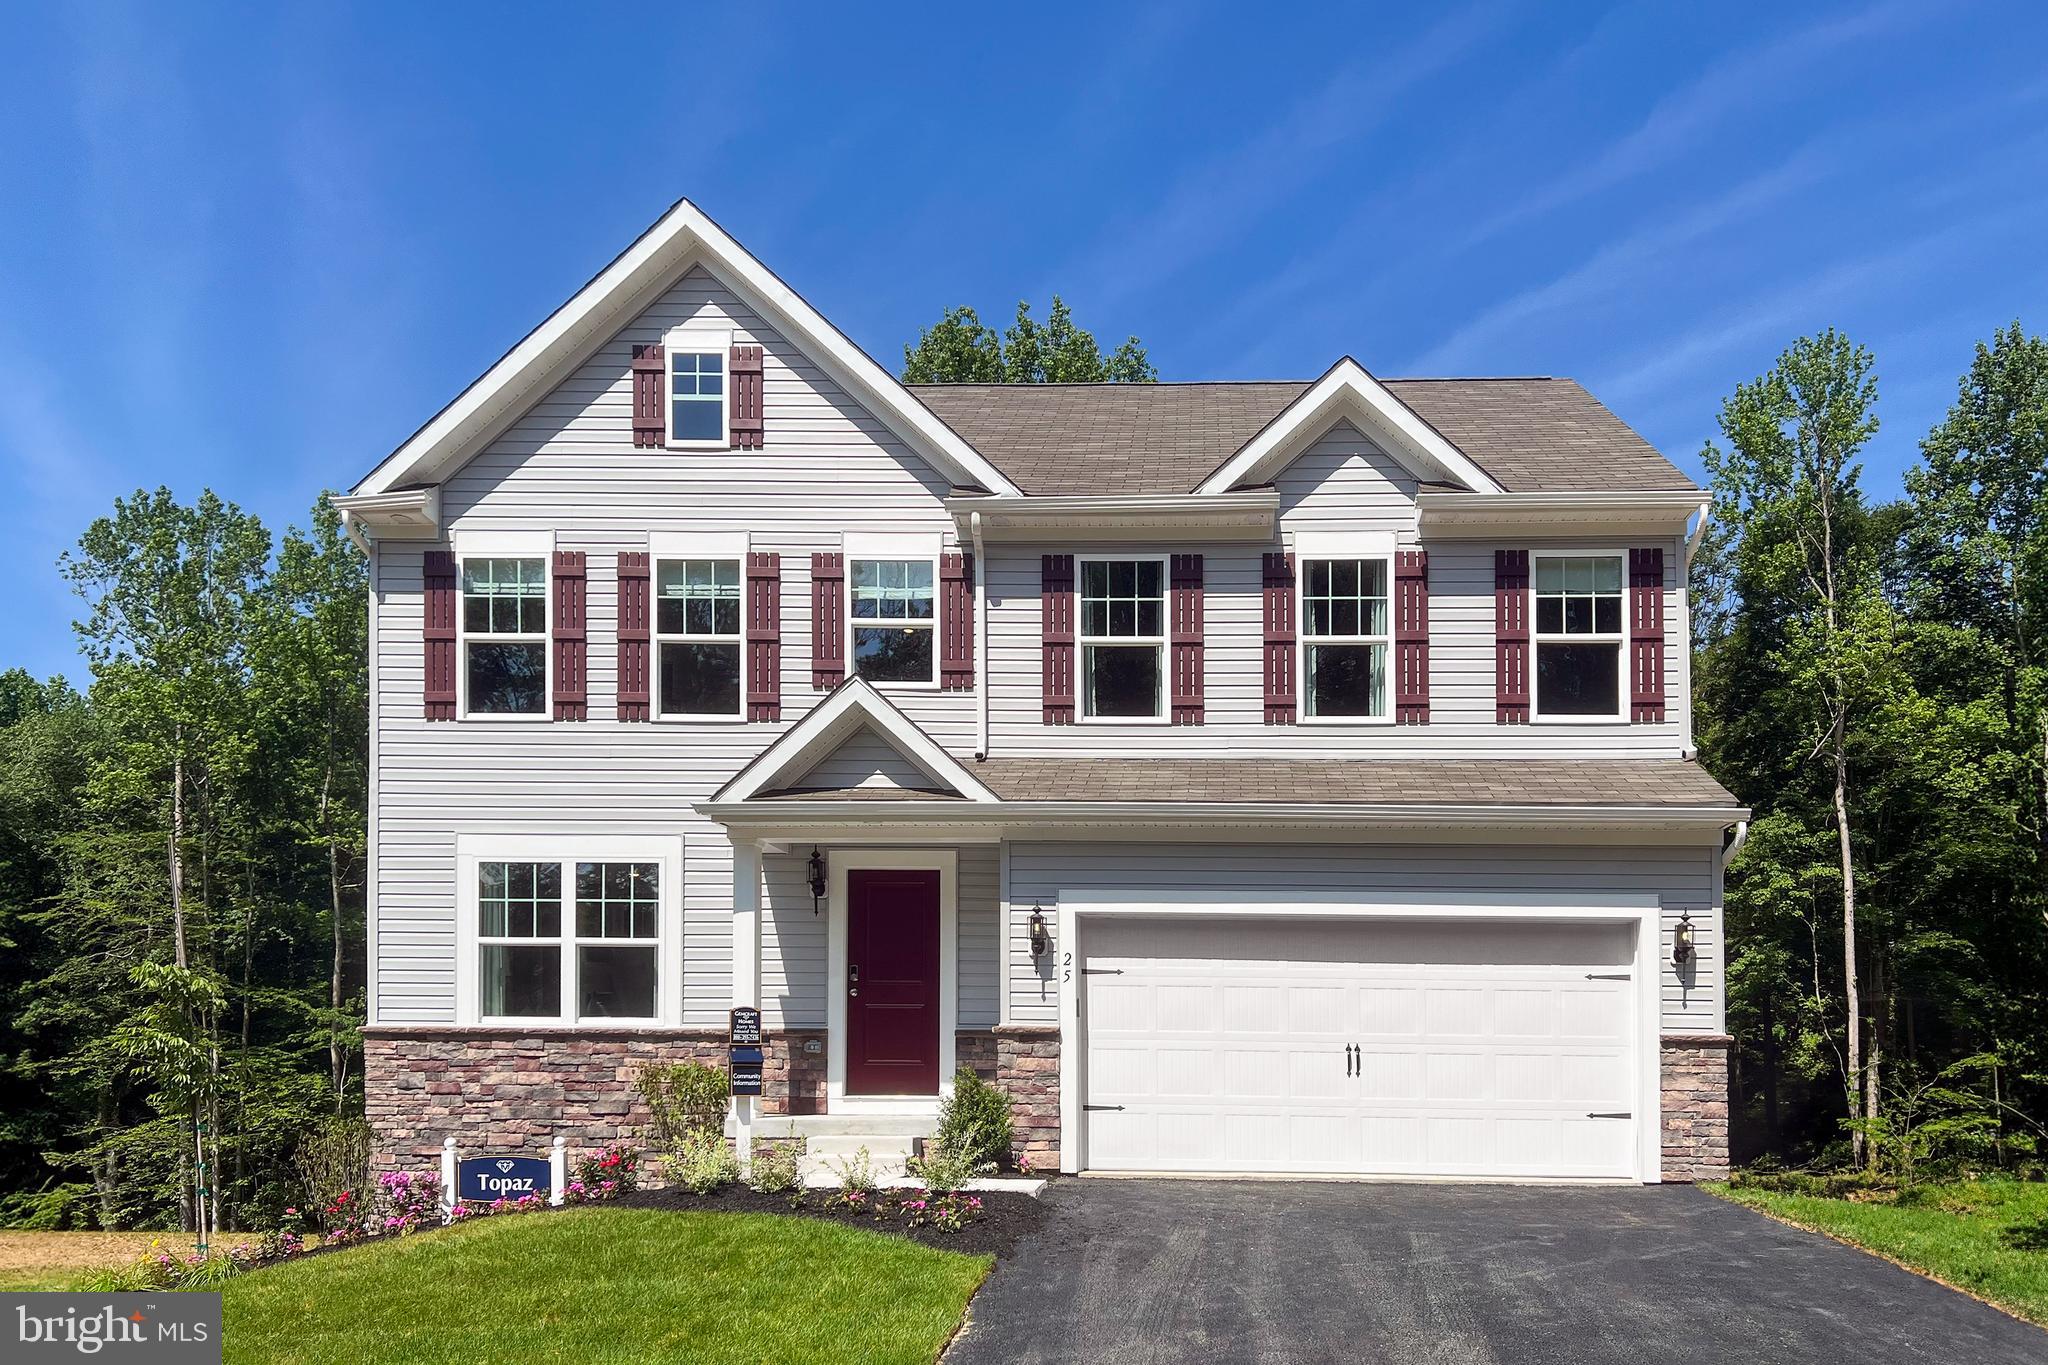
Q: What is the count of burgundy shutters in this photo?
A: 14